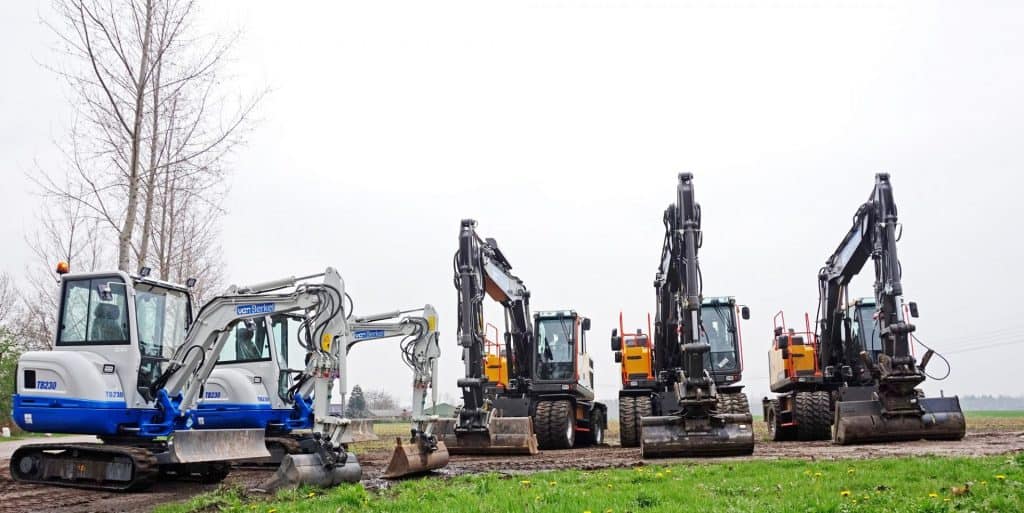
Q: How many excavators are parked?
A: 5